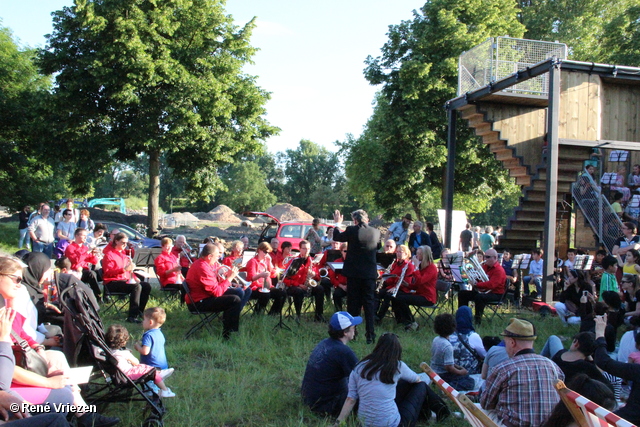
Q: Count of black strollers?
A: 1